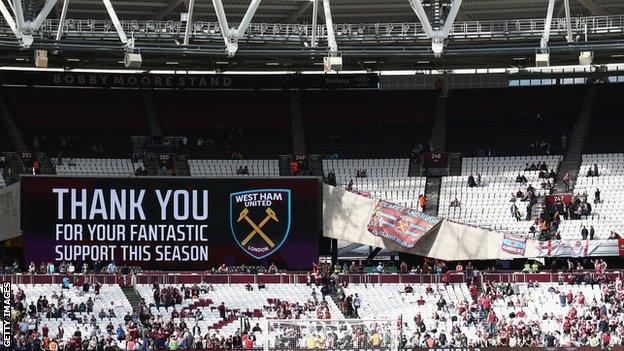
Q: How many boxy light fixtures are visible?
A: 5